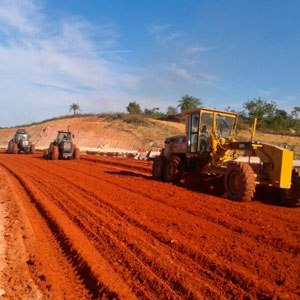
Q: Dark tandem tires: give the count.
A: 2